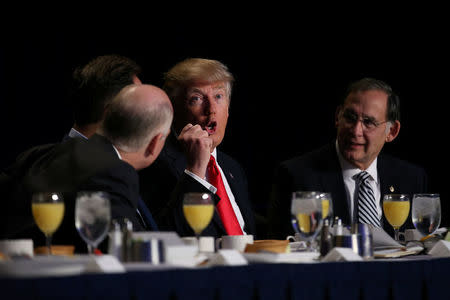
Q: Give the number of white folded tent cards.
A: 4